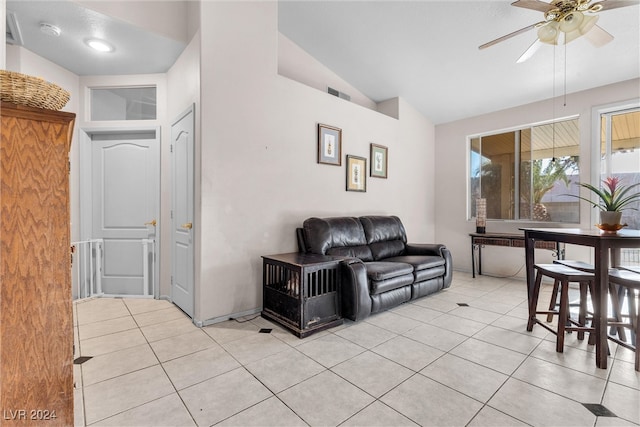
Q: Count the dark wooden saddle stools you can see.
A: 4